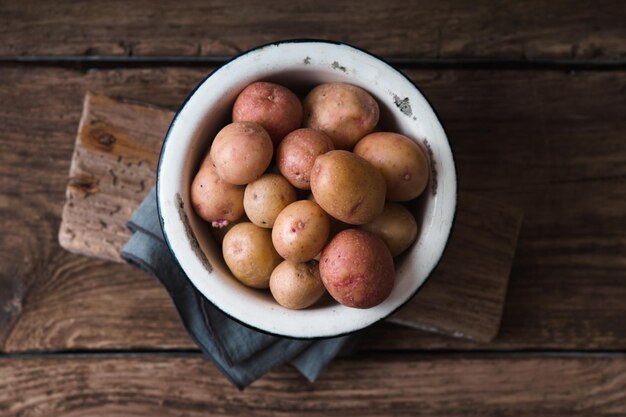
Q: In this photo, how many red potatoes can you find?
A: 3